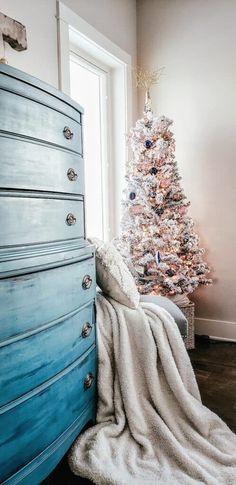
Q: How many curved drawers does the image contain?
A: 6